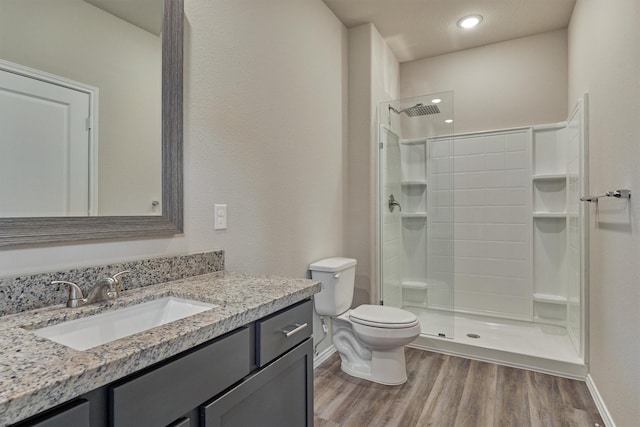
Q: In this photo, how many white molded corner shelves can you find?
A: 6